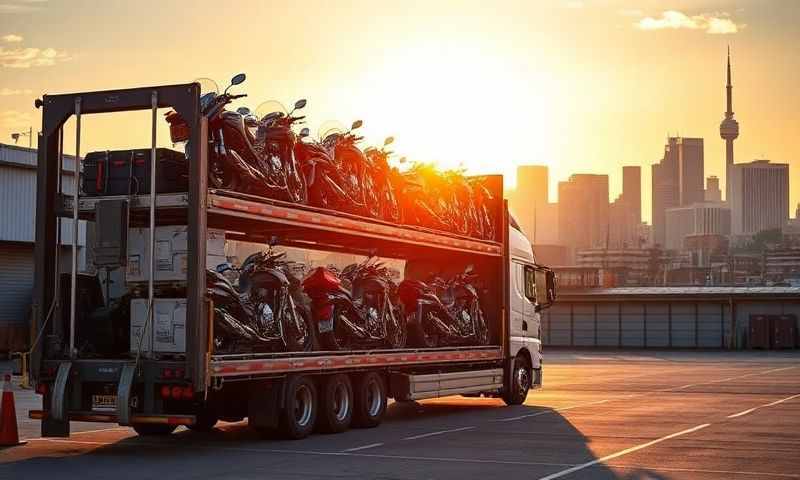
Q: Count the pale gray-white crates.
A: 2